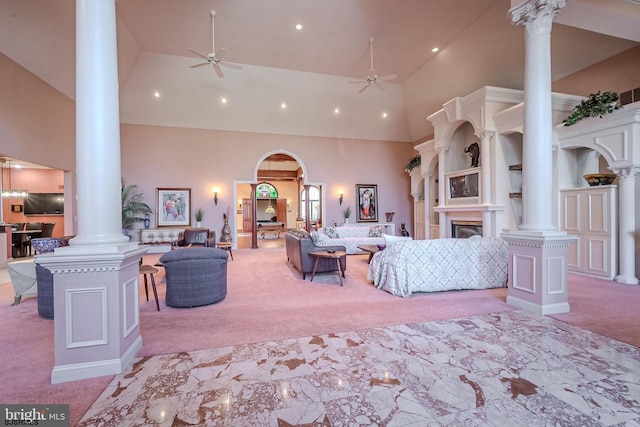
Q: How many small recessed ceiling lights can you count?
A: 7